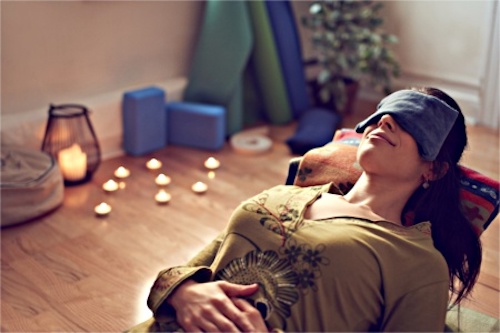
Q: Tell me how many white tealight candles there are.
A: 8